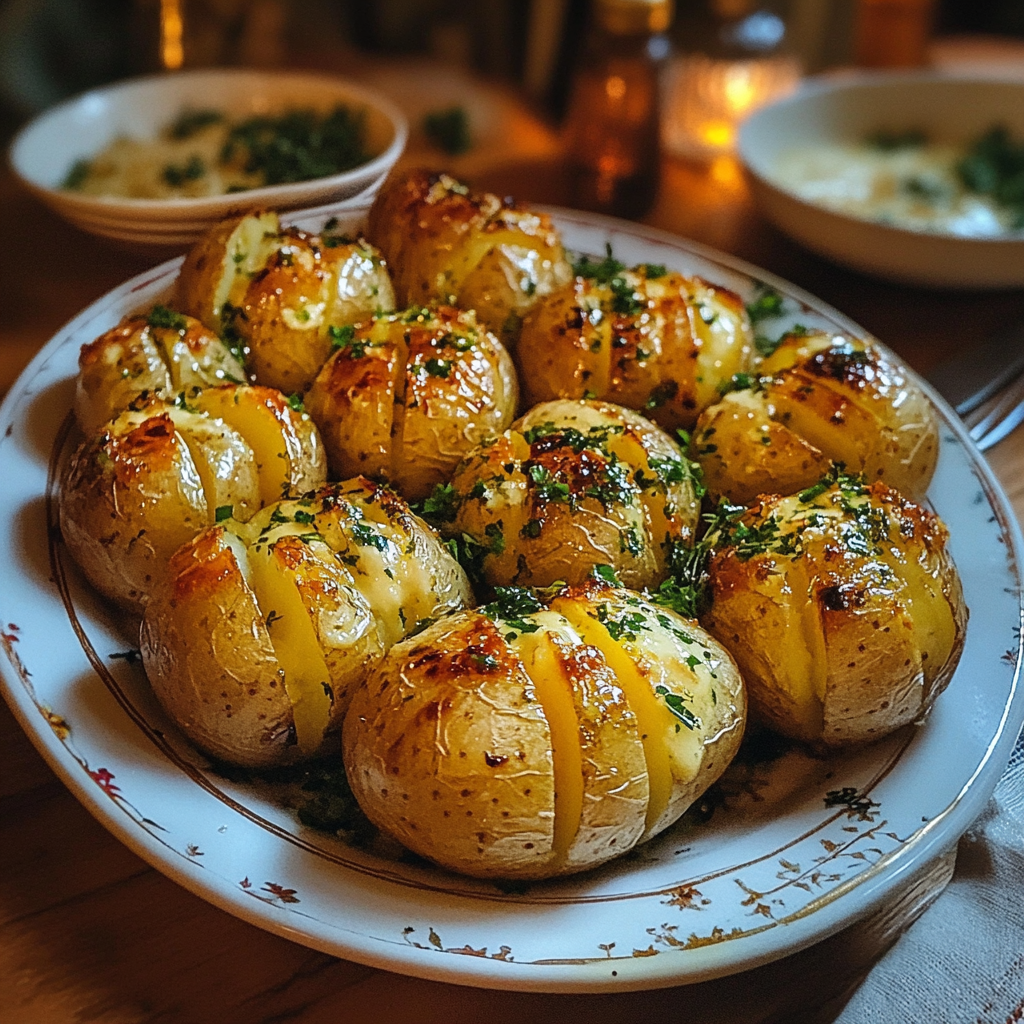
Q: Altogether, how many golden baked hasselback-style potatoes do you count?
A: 11